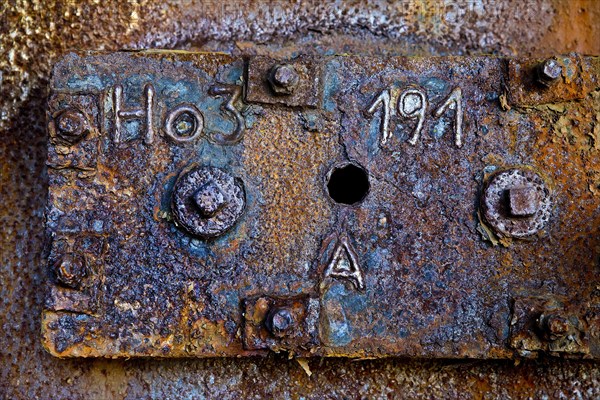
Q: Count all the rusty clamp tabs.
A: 6